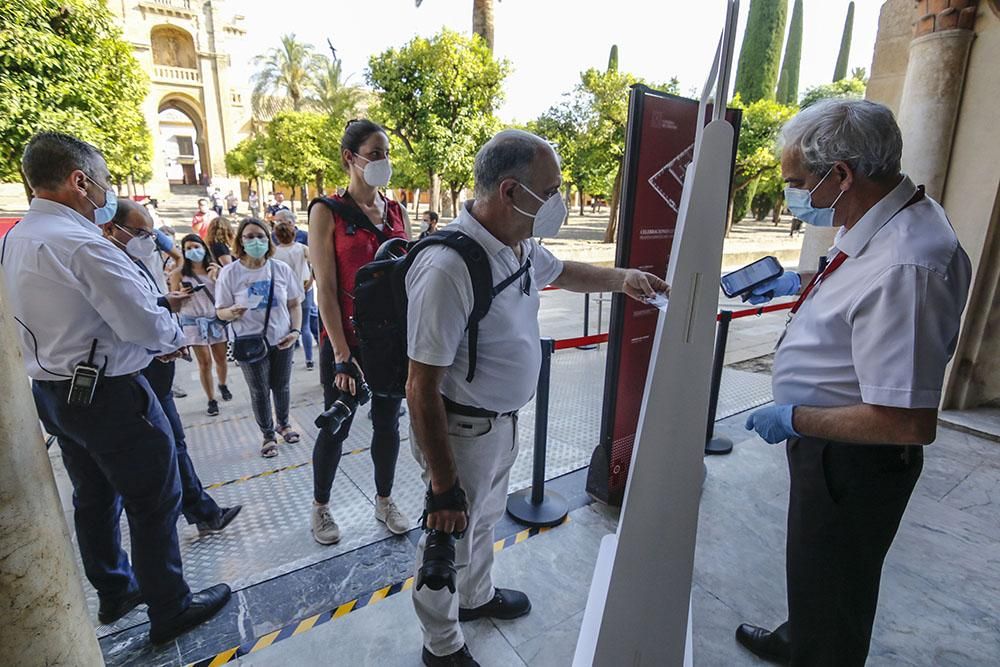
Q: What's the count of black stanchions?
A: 3